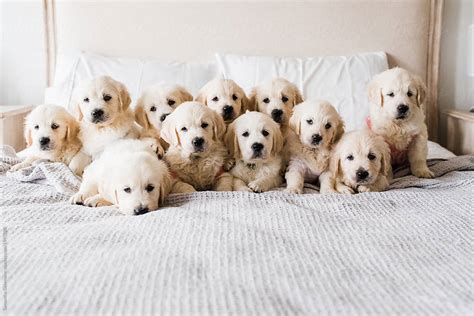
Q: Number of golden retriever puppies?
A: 11